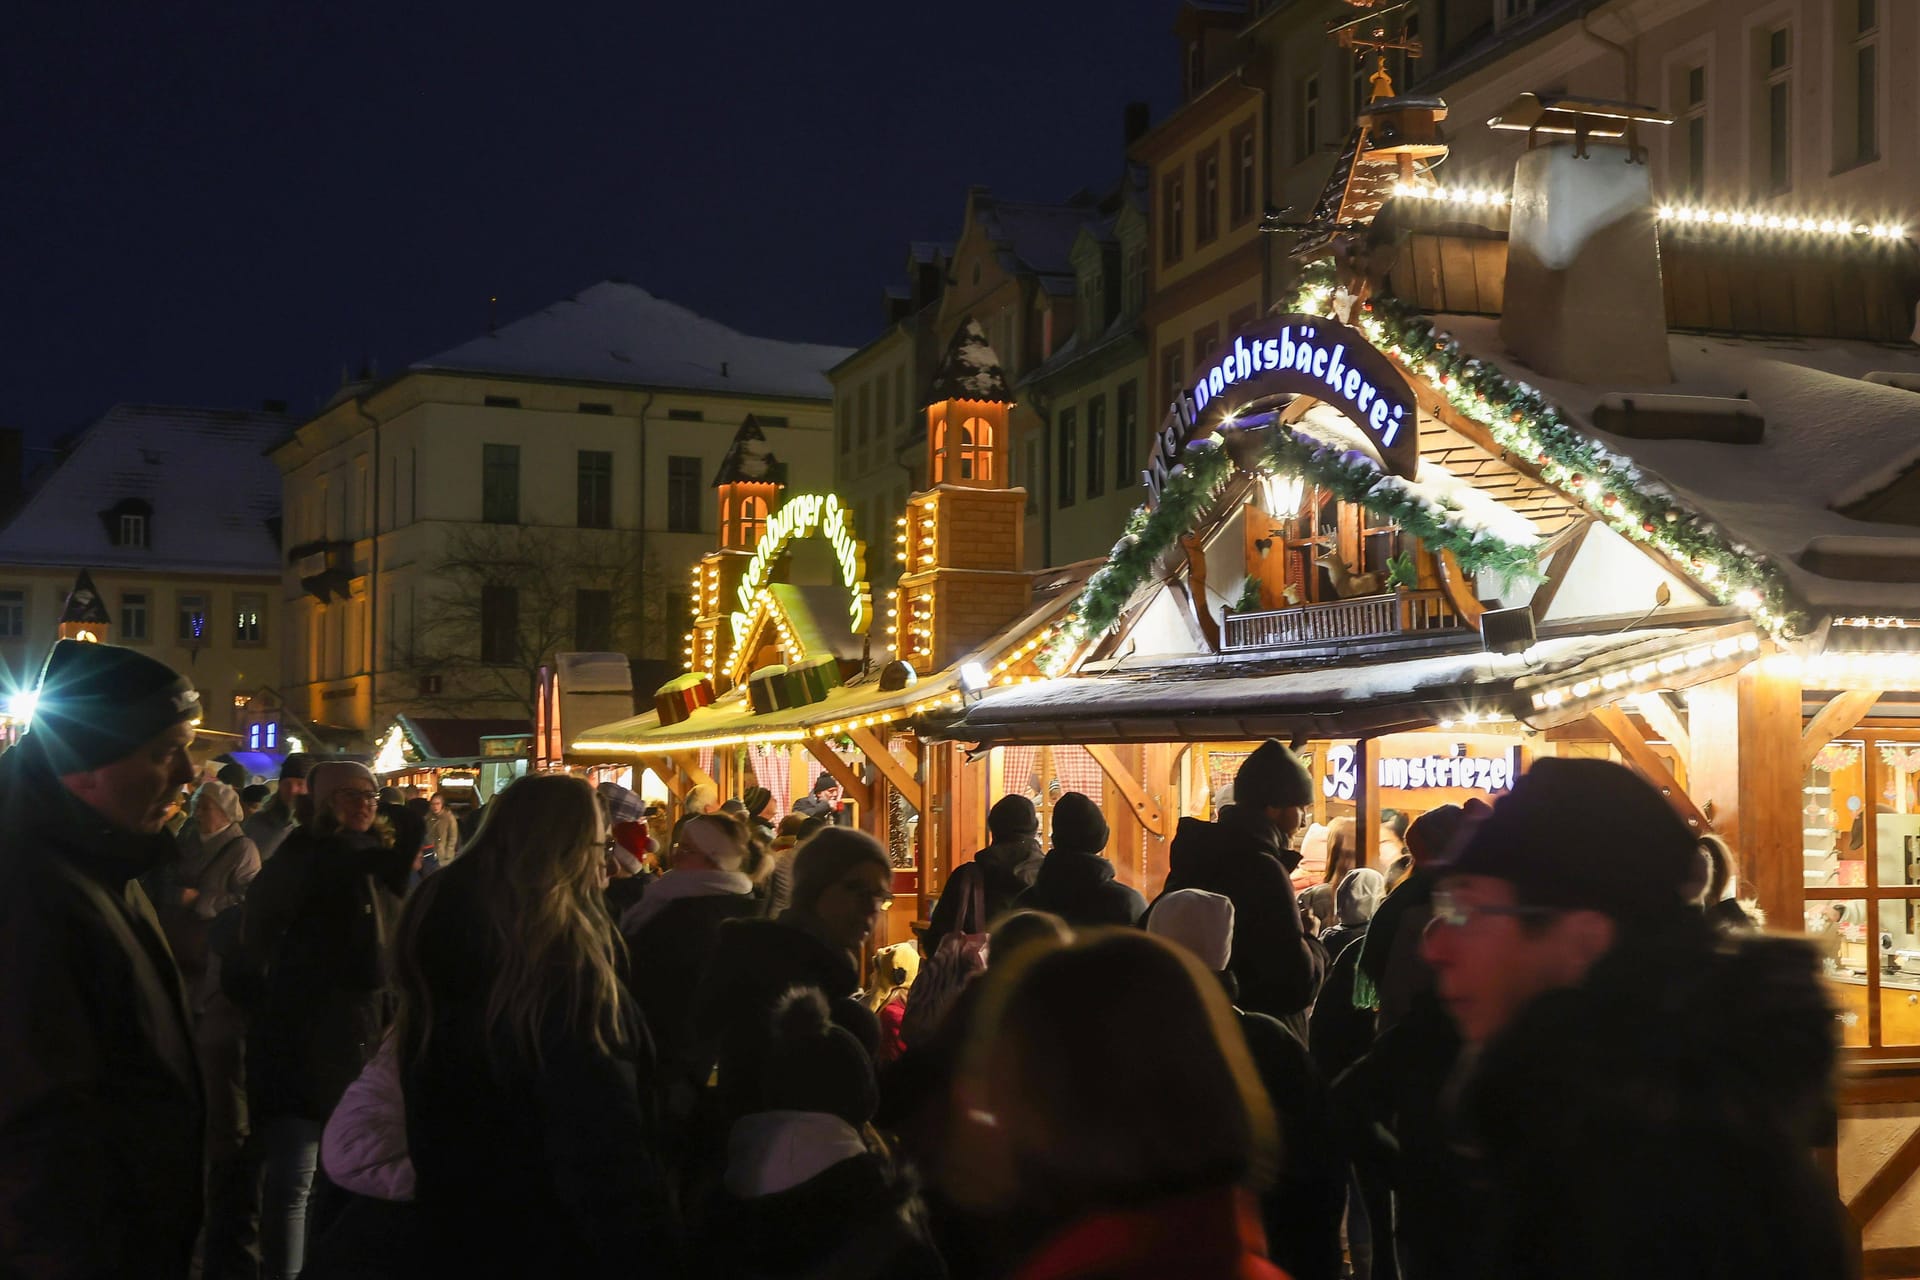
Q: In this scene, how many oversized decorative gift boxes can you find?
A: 3